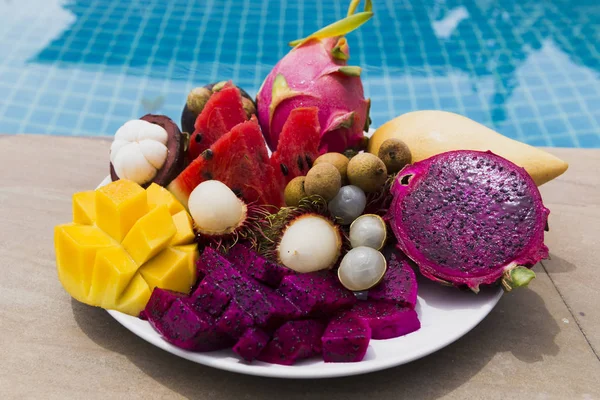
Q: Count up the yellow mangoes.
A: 2